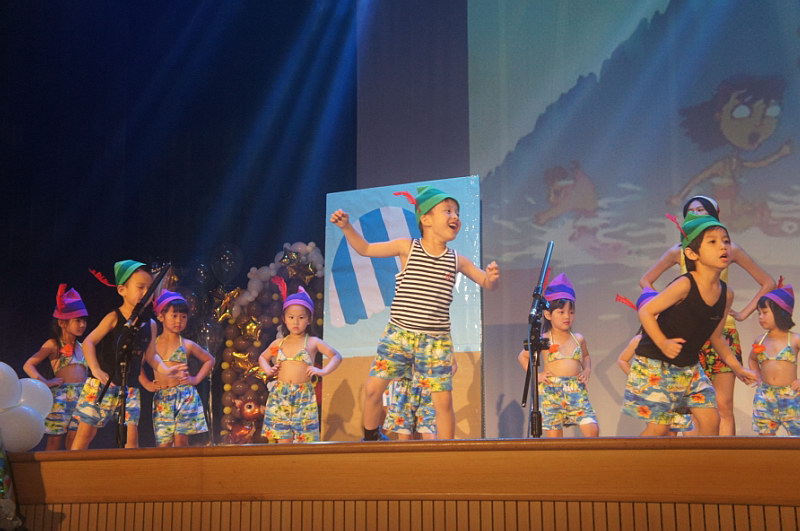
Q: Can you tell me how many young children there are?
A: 10